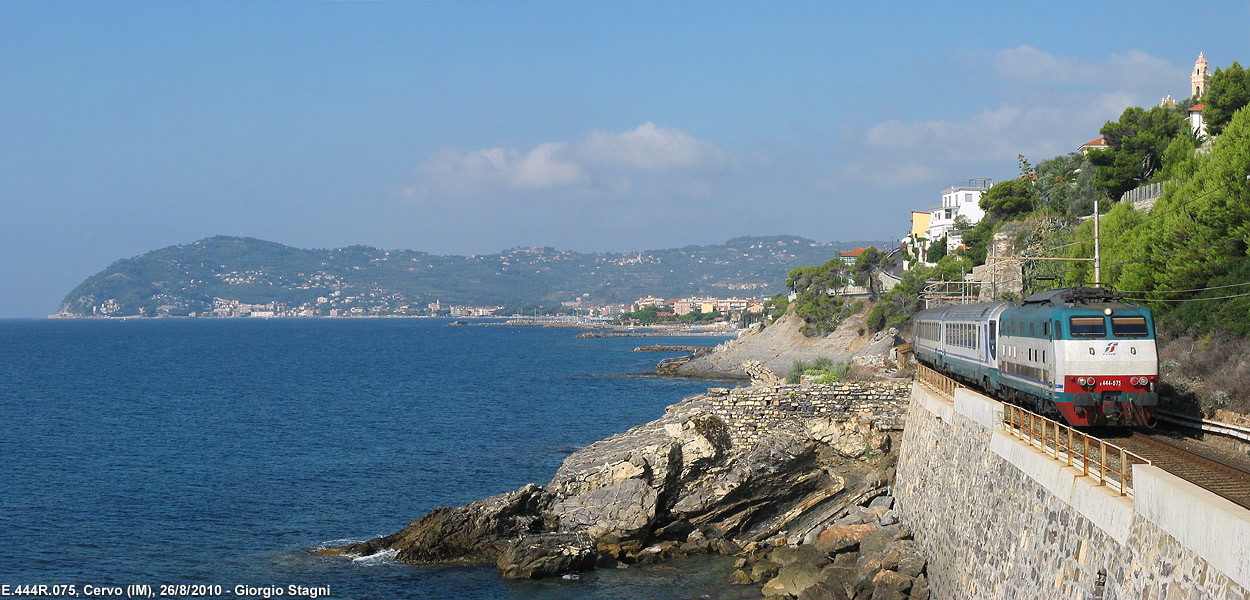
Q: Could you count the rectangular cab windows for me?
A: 2